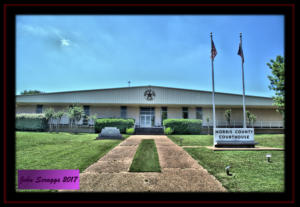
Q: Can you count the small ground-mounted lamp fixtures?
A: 2